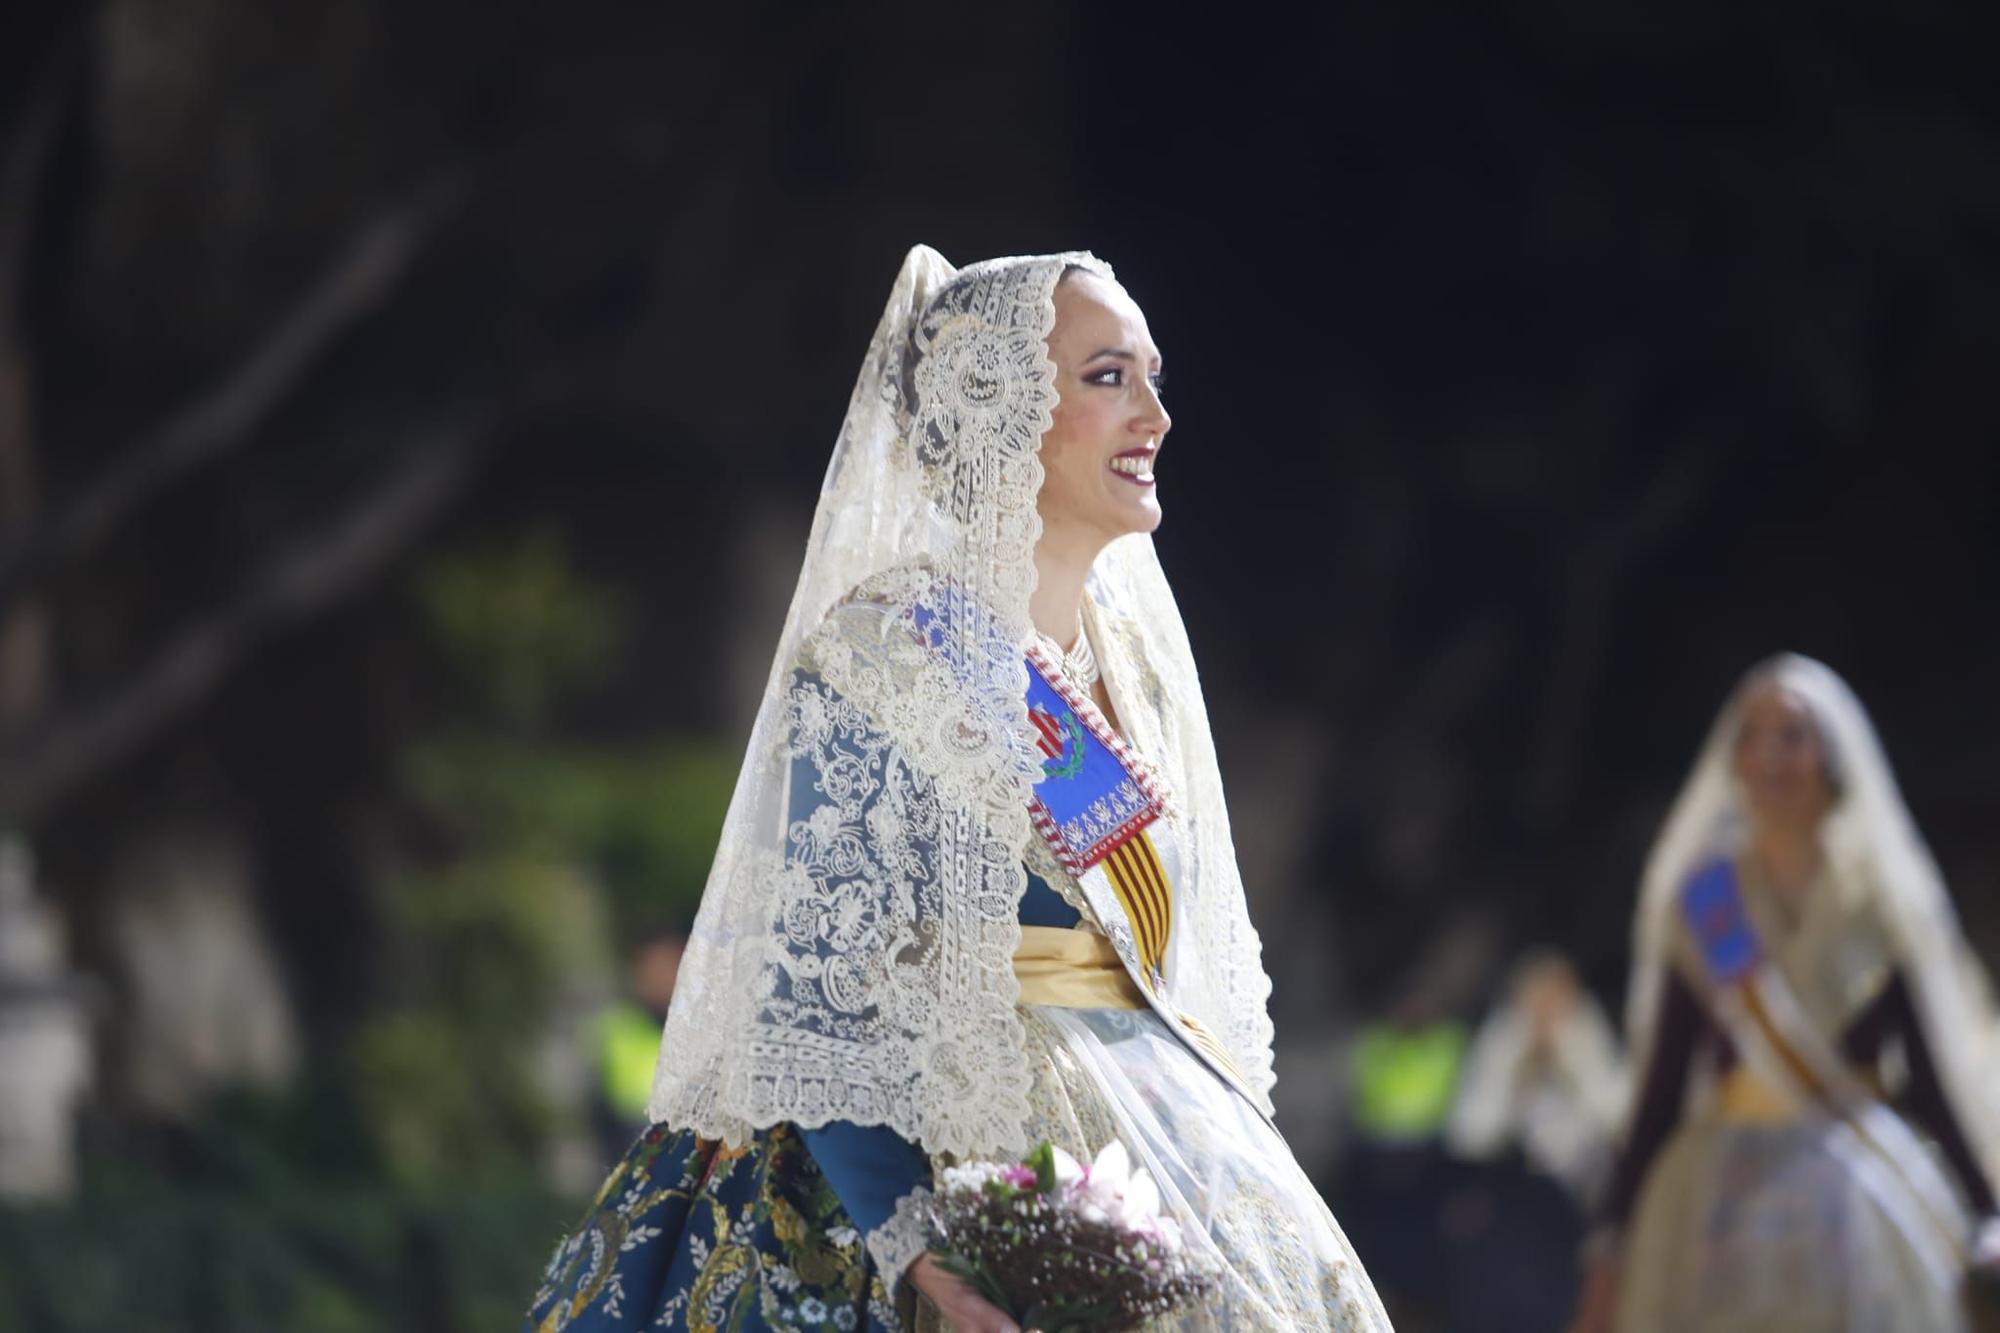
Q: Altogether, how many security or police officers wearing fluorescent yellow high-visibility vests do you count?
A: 2